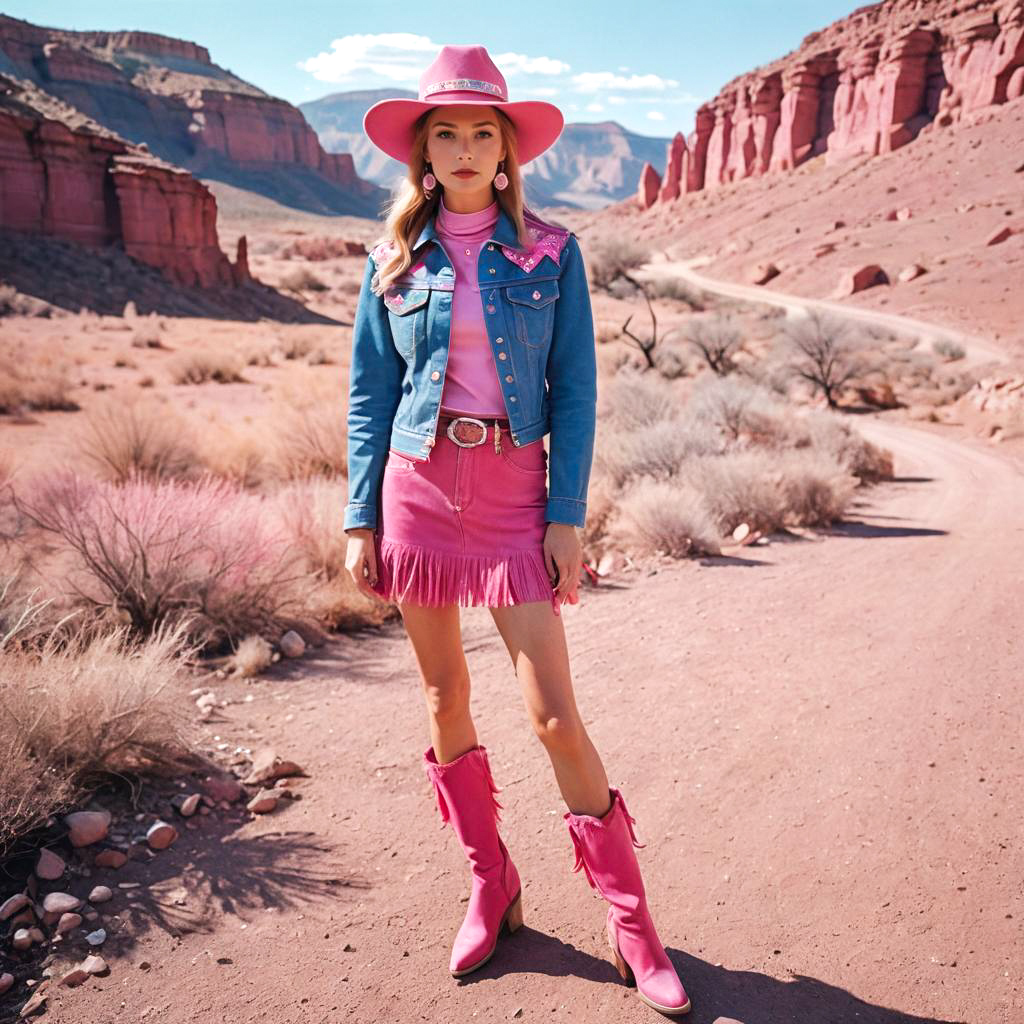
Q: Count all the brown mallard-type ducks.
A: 0